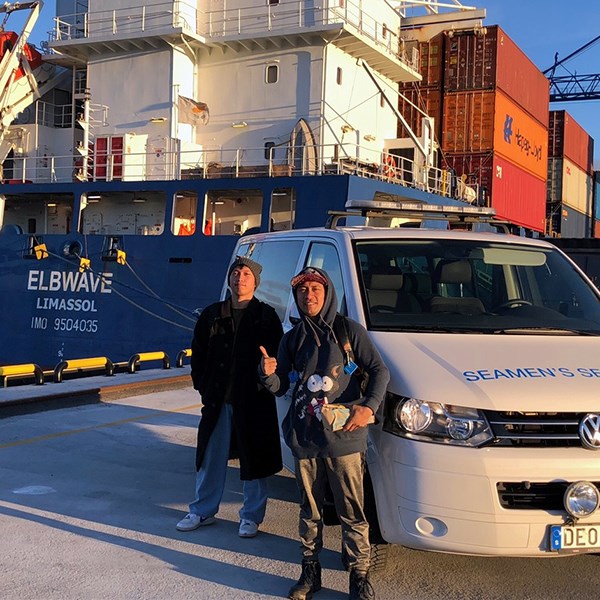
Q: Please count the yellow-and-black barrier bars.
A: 4